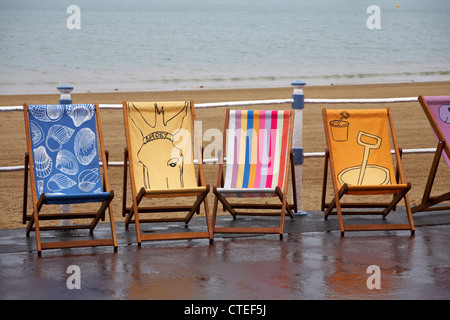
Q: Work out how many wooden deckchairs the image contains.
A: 5